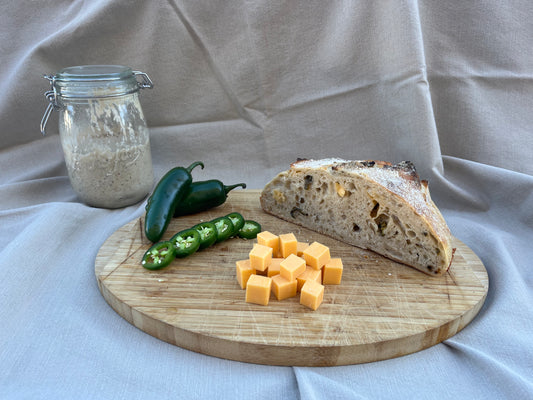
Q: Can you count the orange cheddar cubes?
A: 13